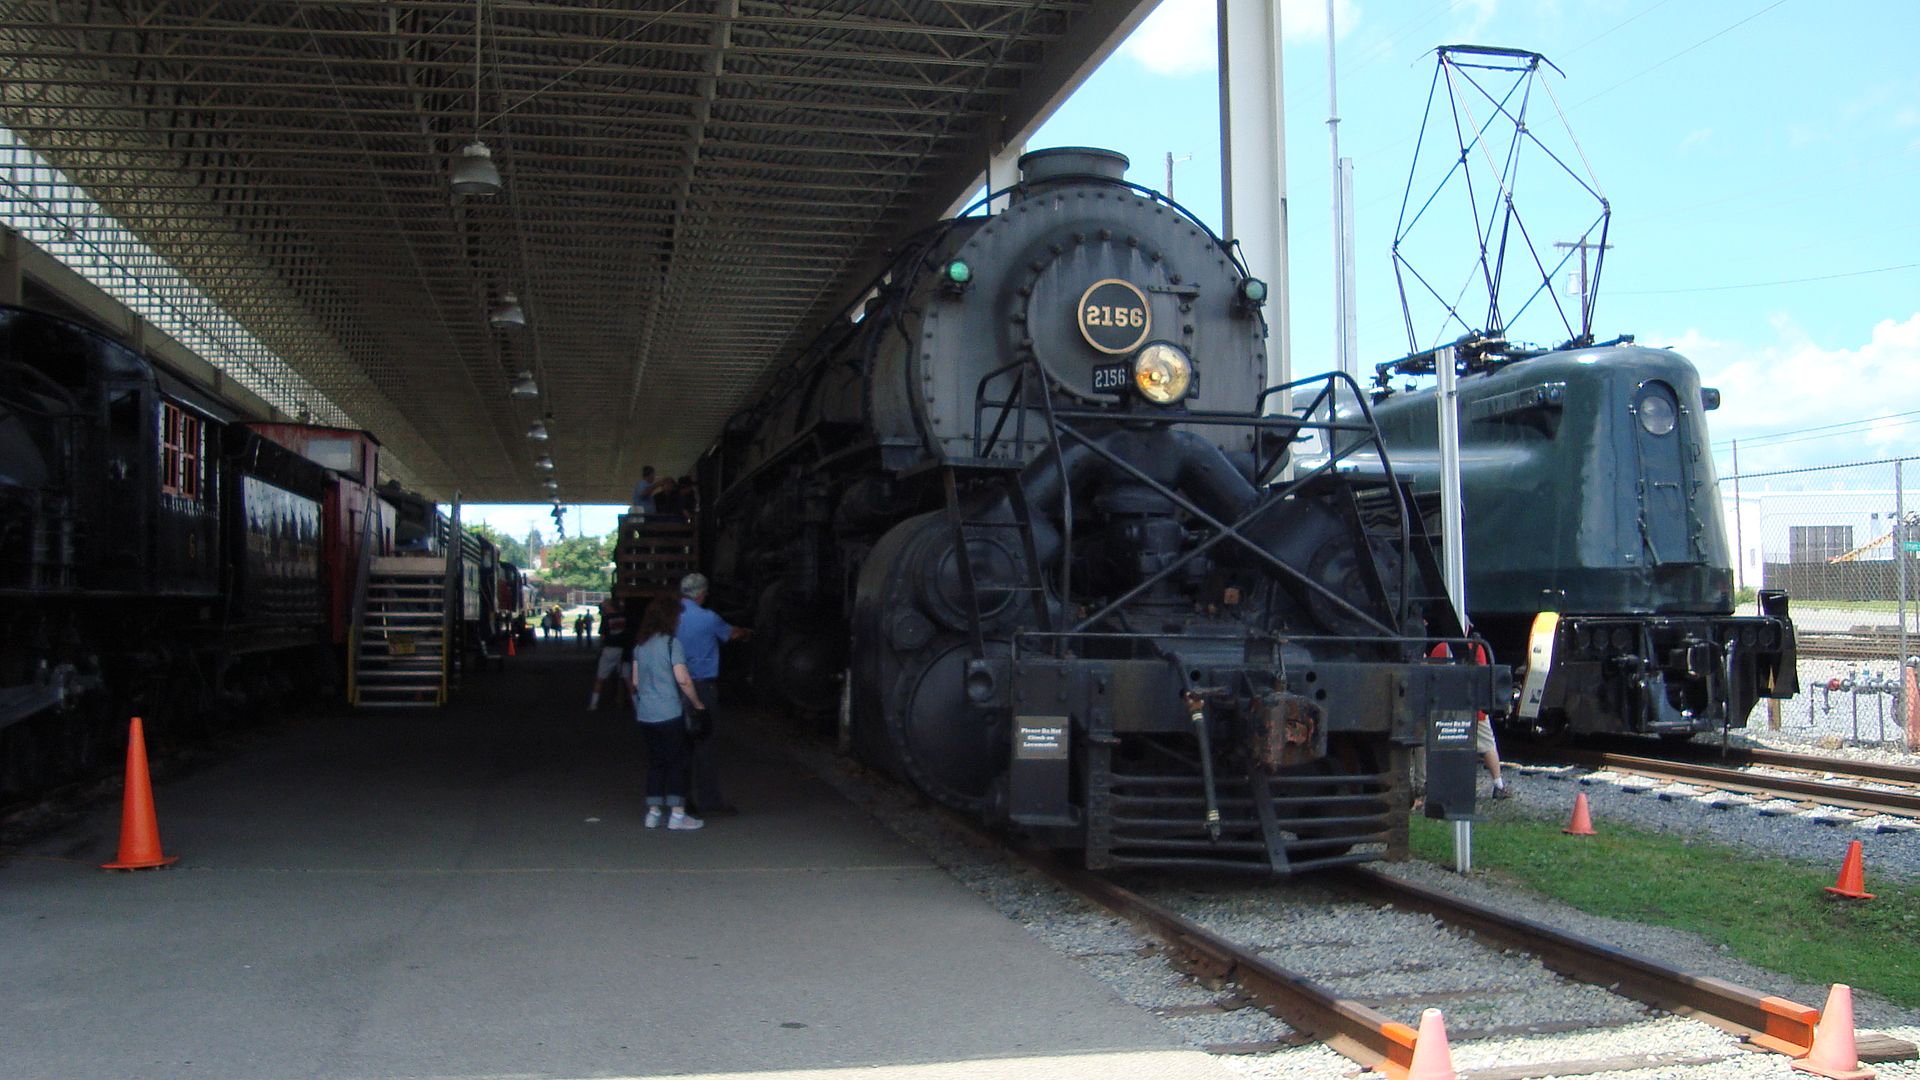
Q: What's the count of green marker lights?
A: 2